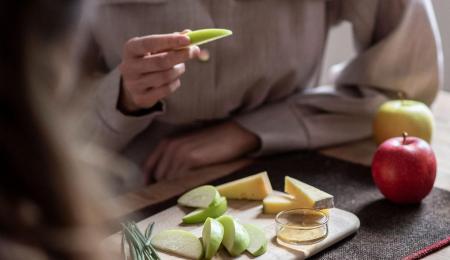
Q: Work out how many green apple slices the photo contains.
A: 7